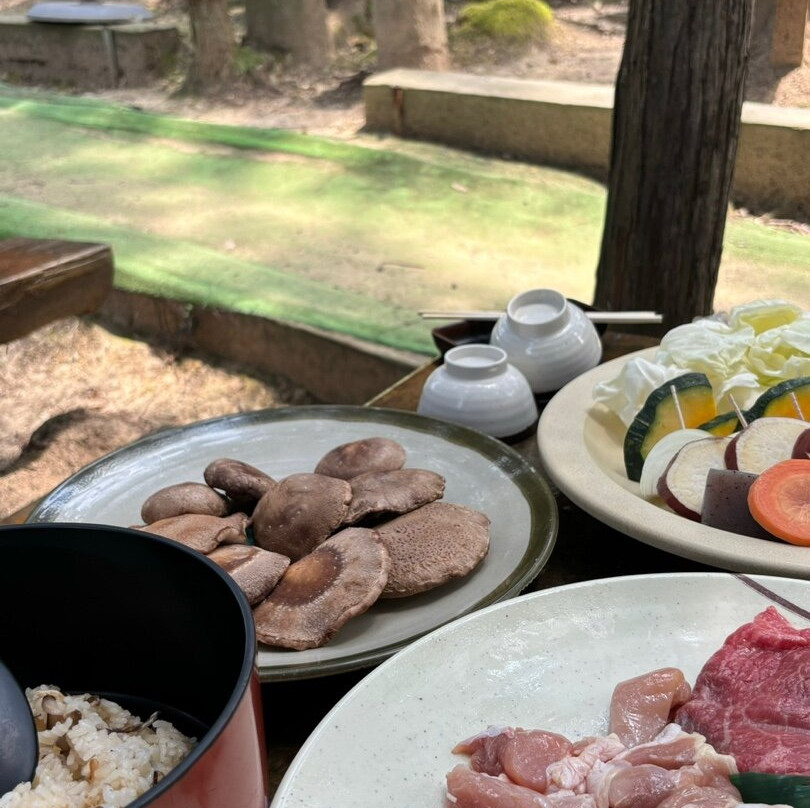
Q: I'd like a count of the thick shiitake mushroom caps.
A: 9